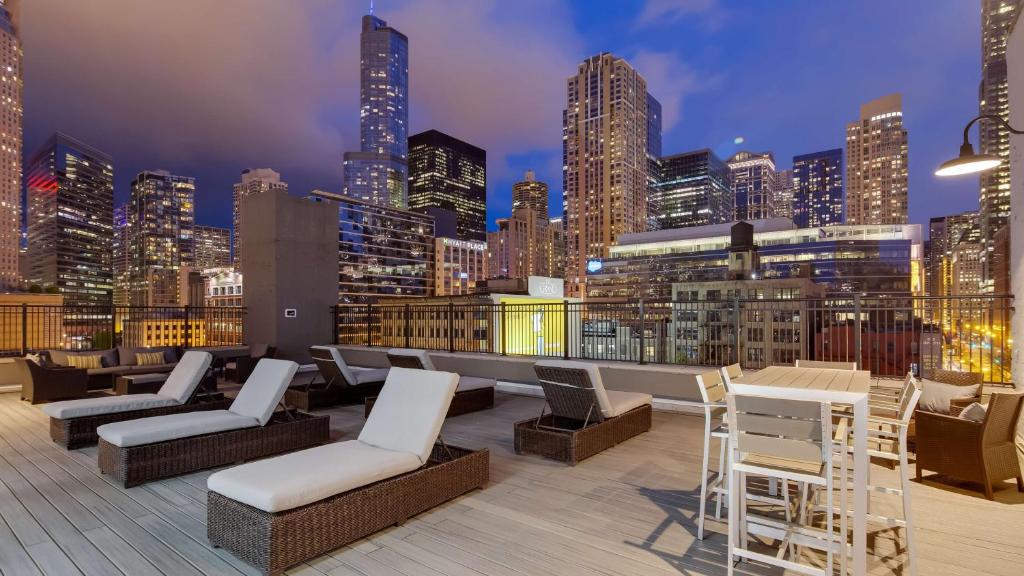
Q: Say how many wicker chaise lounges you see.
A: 6